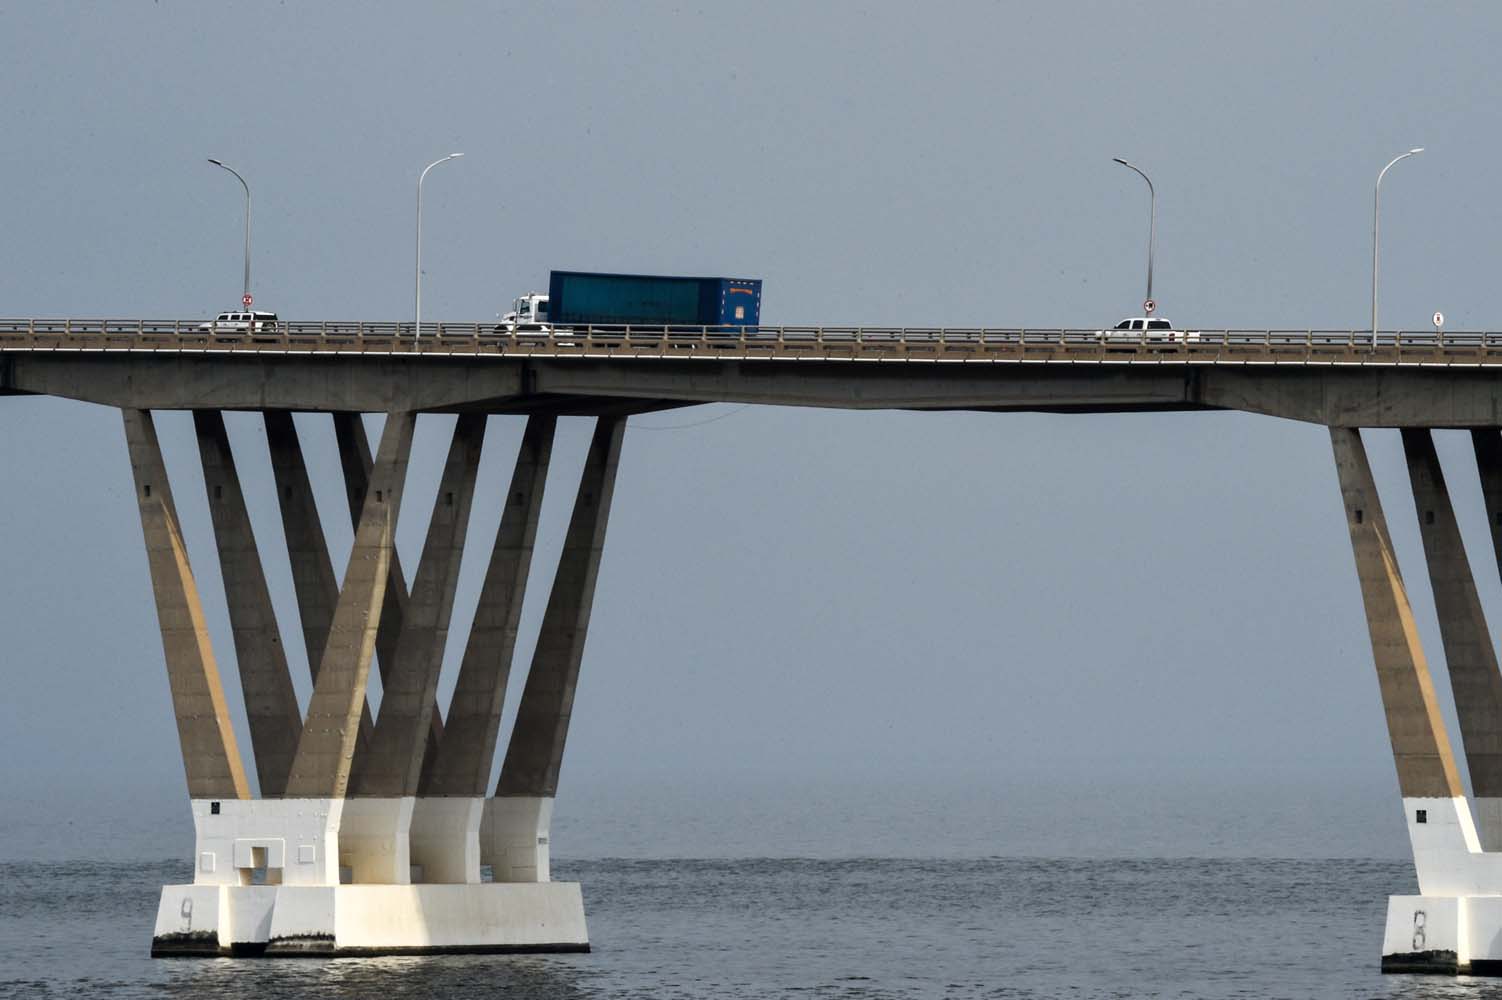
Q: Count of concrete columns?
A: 11